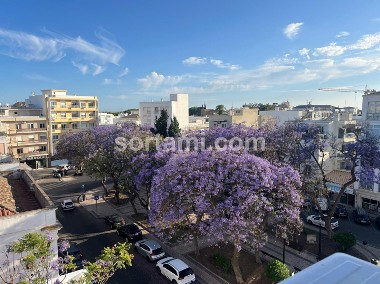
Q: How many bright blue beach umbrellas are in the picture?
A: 0